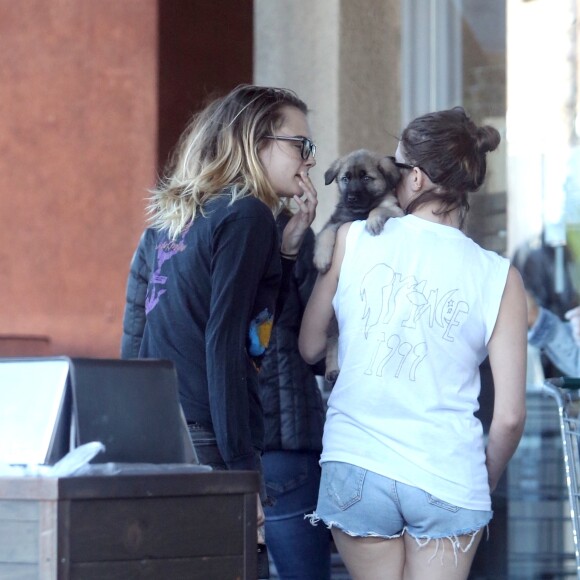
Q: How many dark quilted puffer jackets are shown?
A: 1